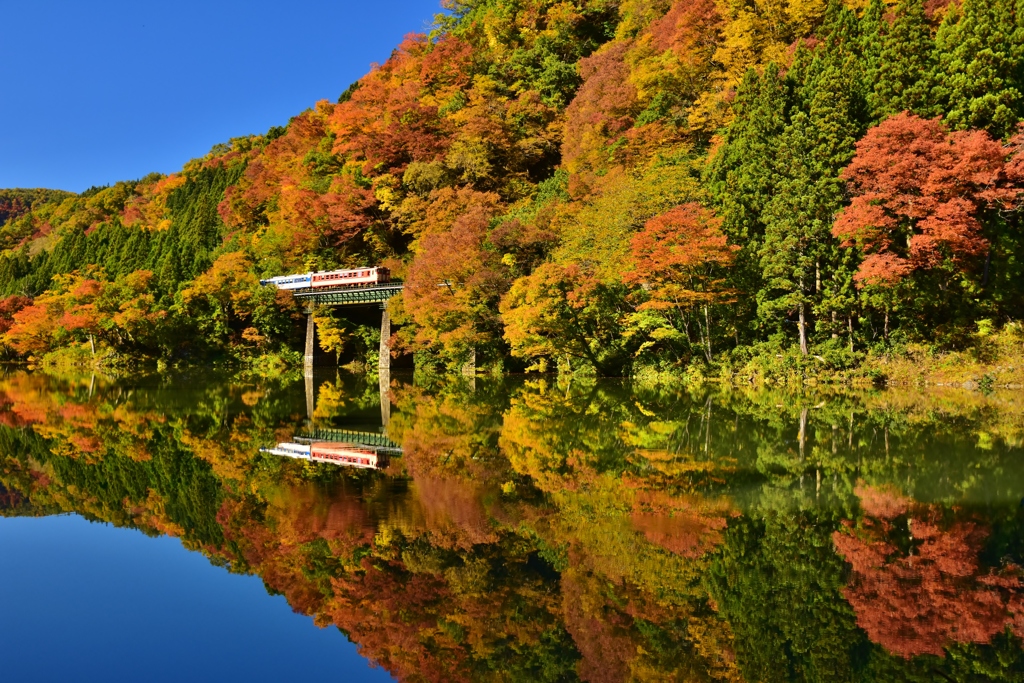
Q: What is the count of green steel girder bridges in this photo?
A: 1